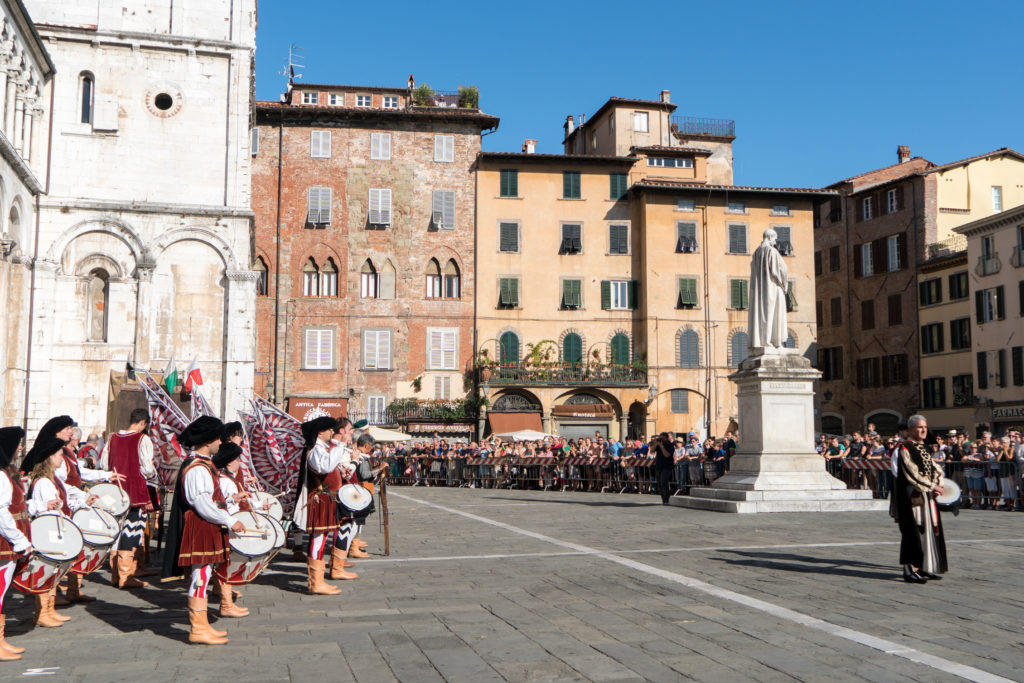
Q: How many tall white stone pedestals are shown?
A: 1